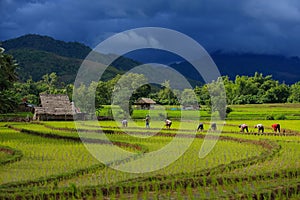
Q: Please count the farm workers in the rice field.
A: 8